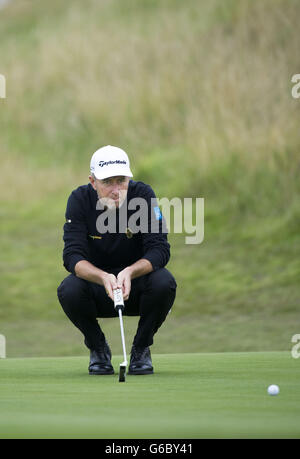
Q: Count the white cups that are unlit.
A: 0